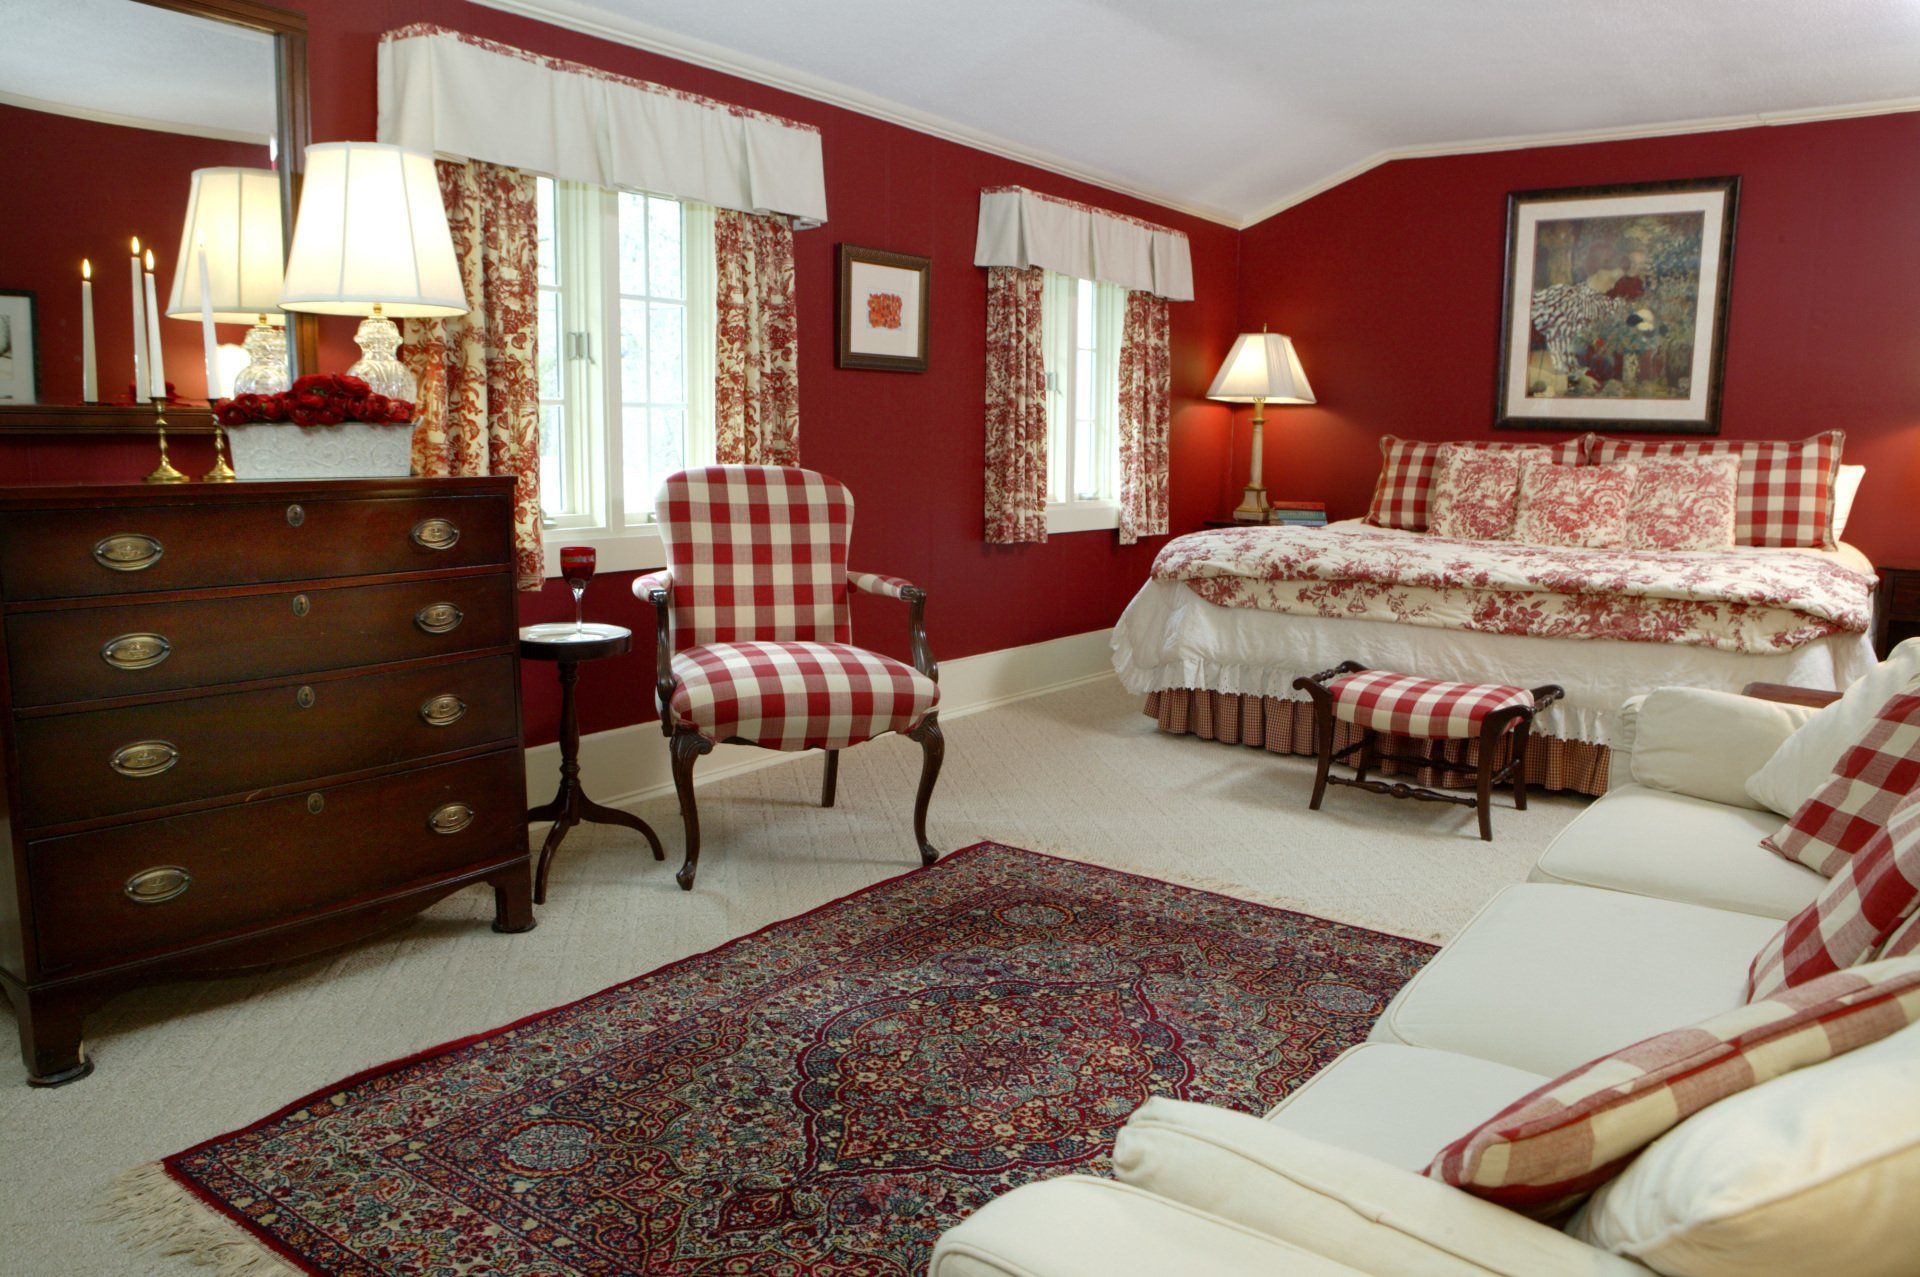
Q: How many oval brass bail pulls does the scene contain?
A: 8